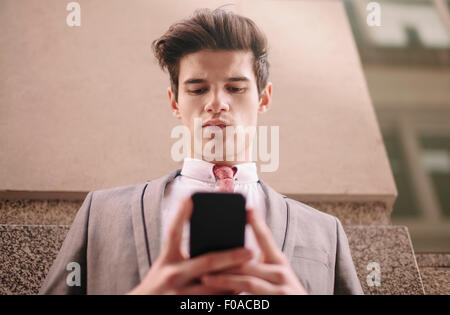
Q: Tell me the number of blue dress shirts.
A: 0